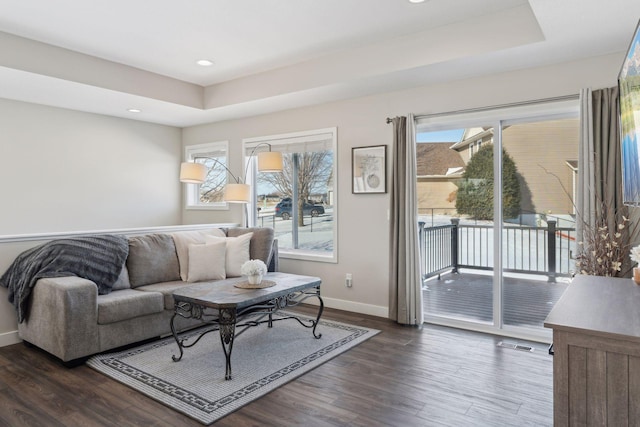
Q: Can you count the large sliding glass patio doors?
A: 1